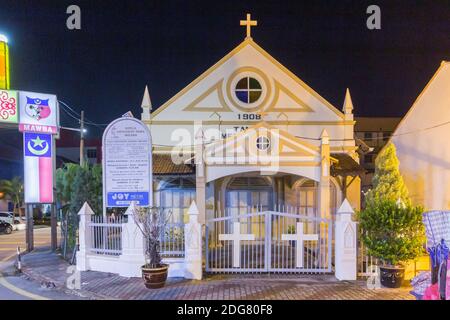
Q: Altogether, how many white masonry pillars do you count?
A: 4